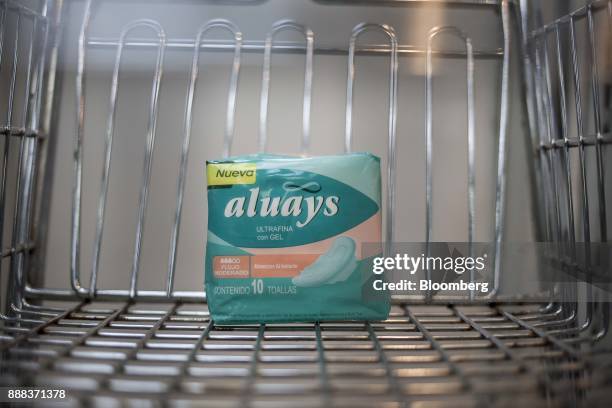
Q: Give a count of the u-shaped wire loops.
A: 5